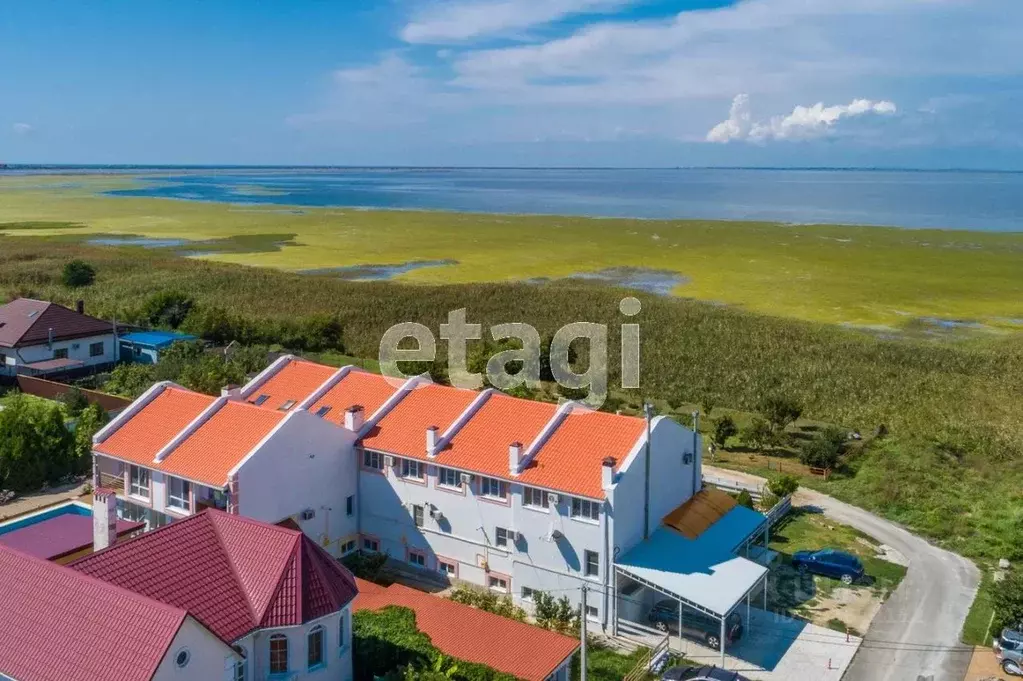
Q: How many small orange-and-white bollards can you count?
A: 2